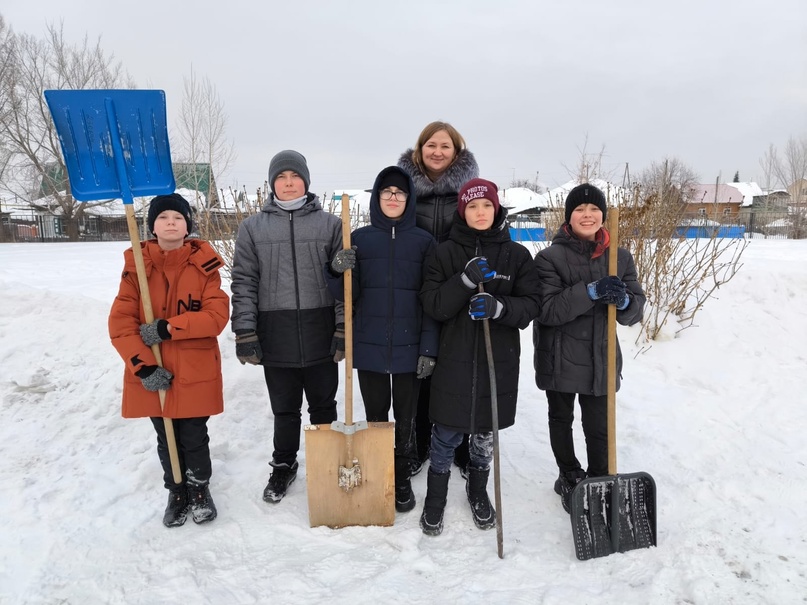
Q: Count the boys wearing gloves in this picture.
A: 5